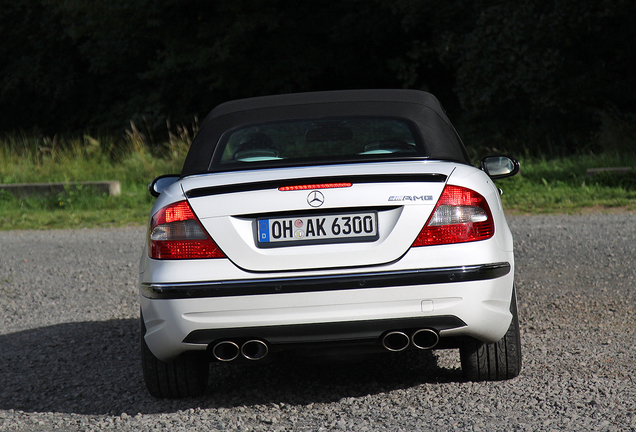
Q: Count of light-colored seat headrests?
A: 2